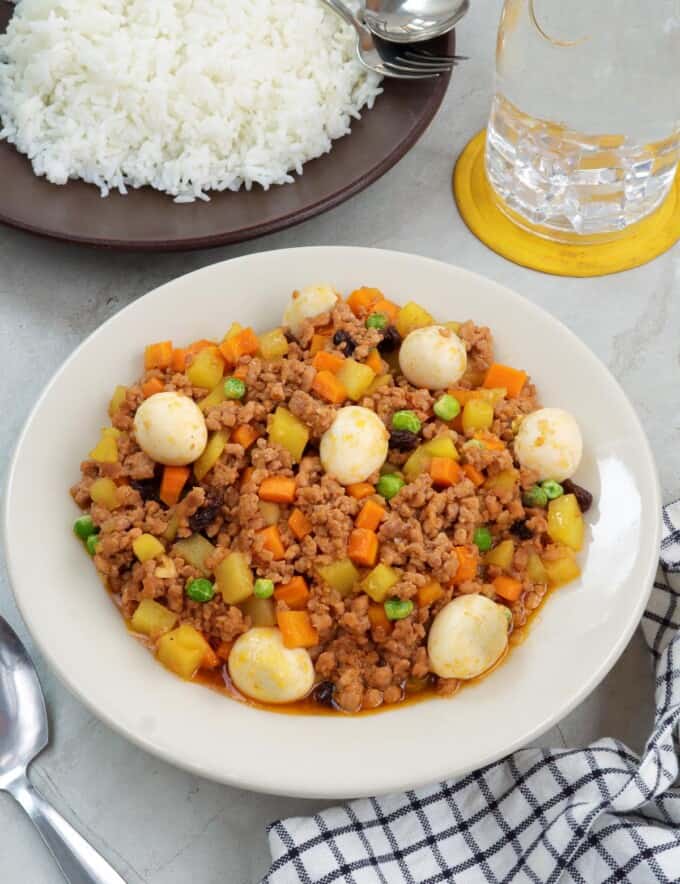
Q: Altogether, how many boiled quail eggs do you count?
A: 7